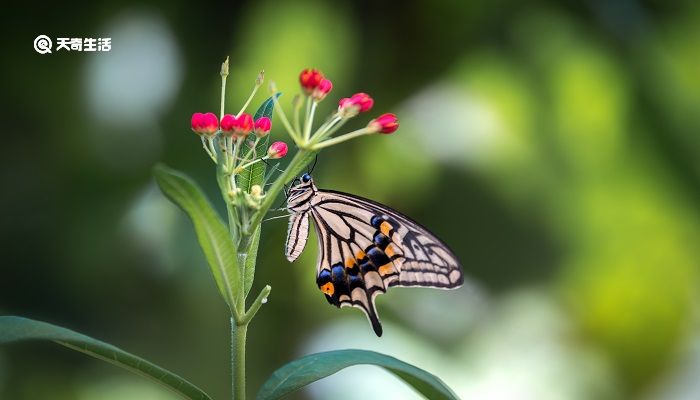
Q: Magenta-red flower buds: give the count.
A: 11